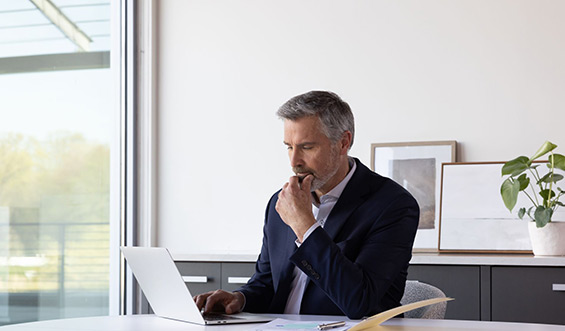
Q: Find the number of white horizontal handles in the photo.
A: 3